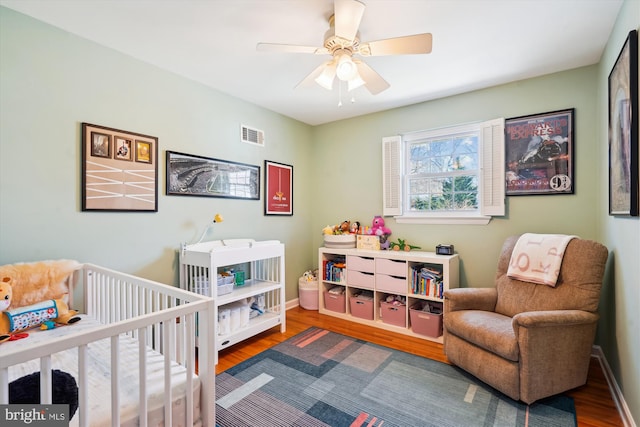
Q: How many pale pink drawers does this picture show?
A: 4